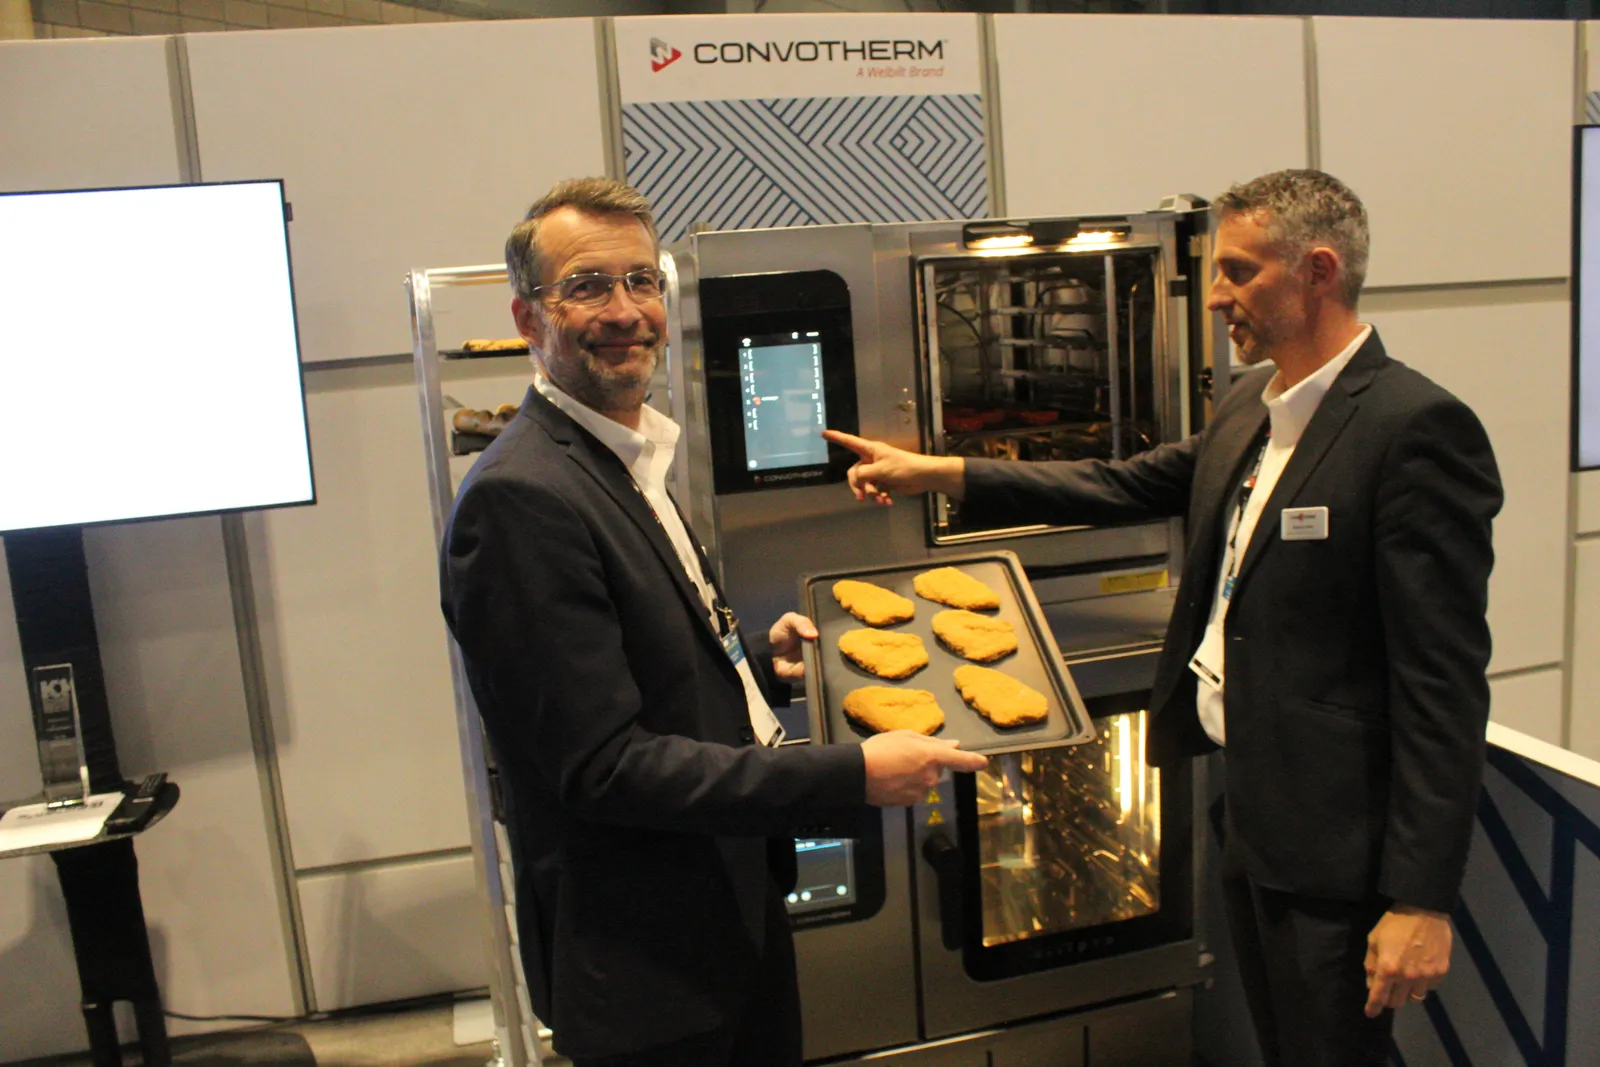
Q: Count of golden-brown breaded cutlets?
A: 6